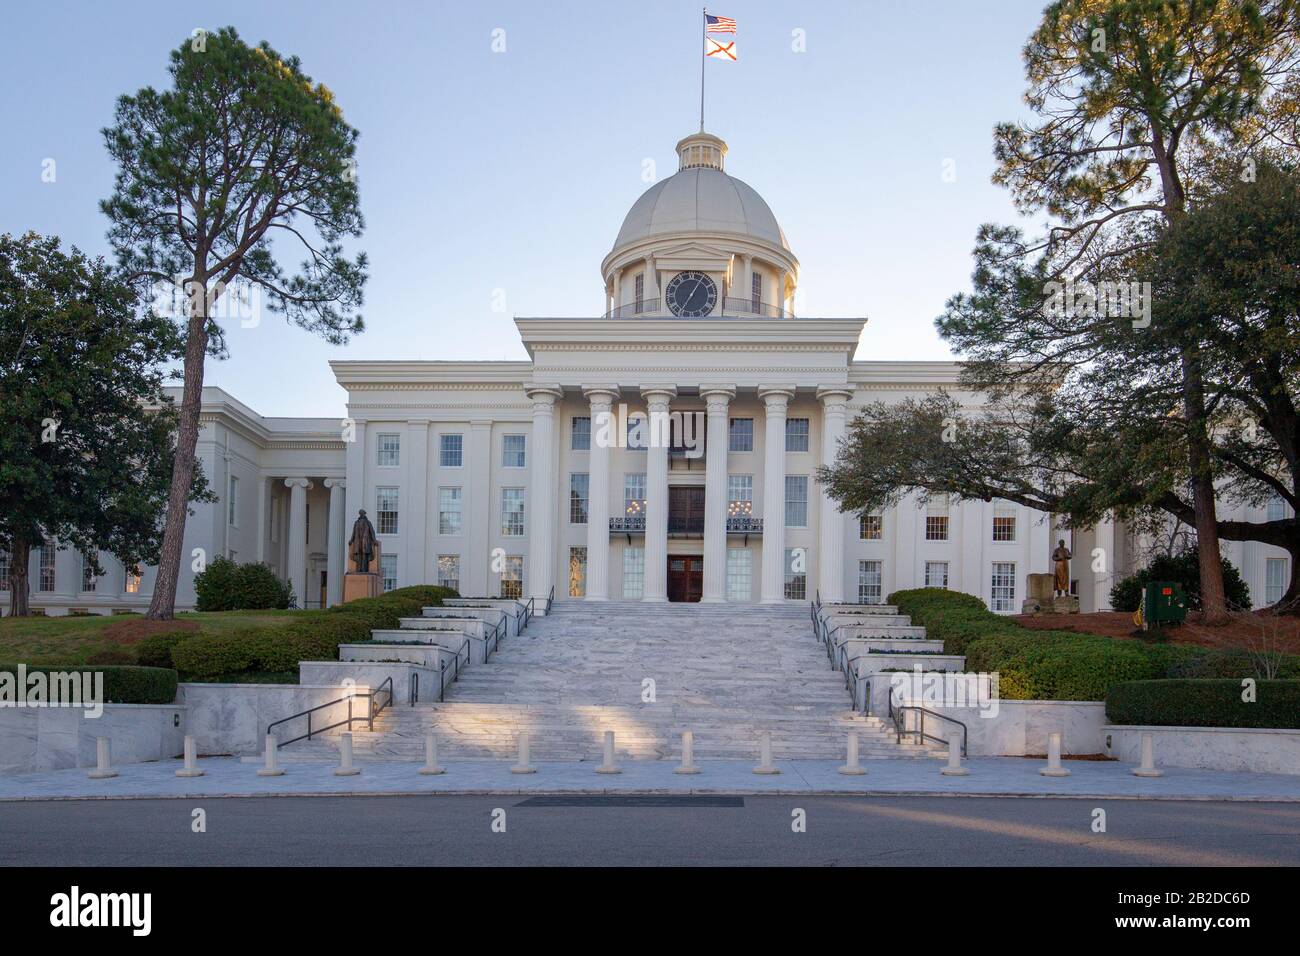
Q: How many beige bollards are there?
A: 13